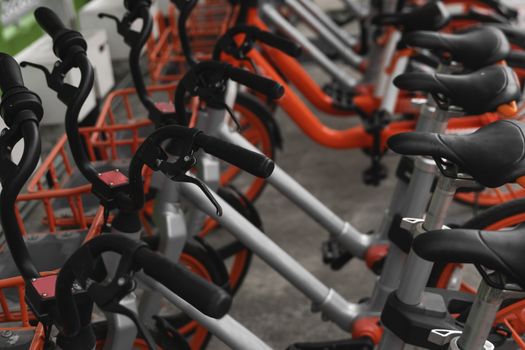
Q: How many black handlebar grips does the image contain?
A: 6